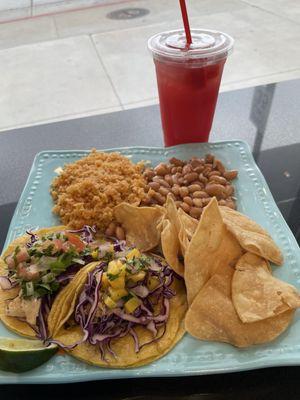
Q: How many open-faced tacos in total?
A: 2